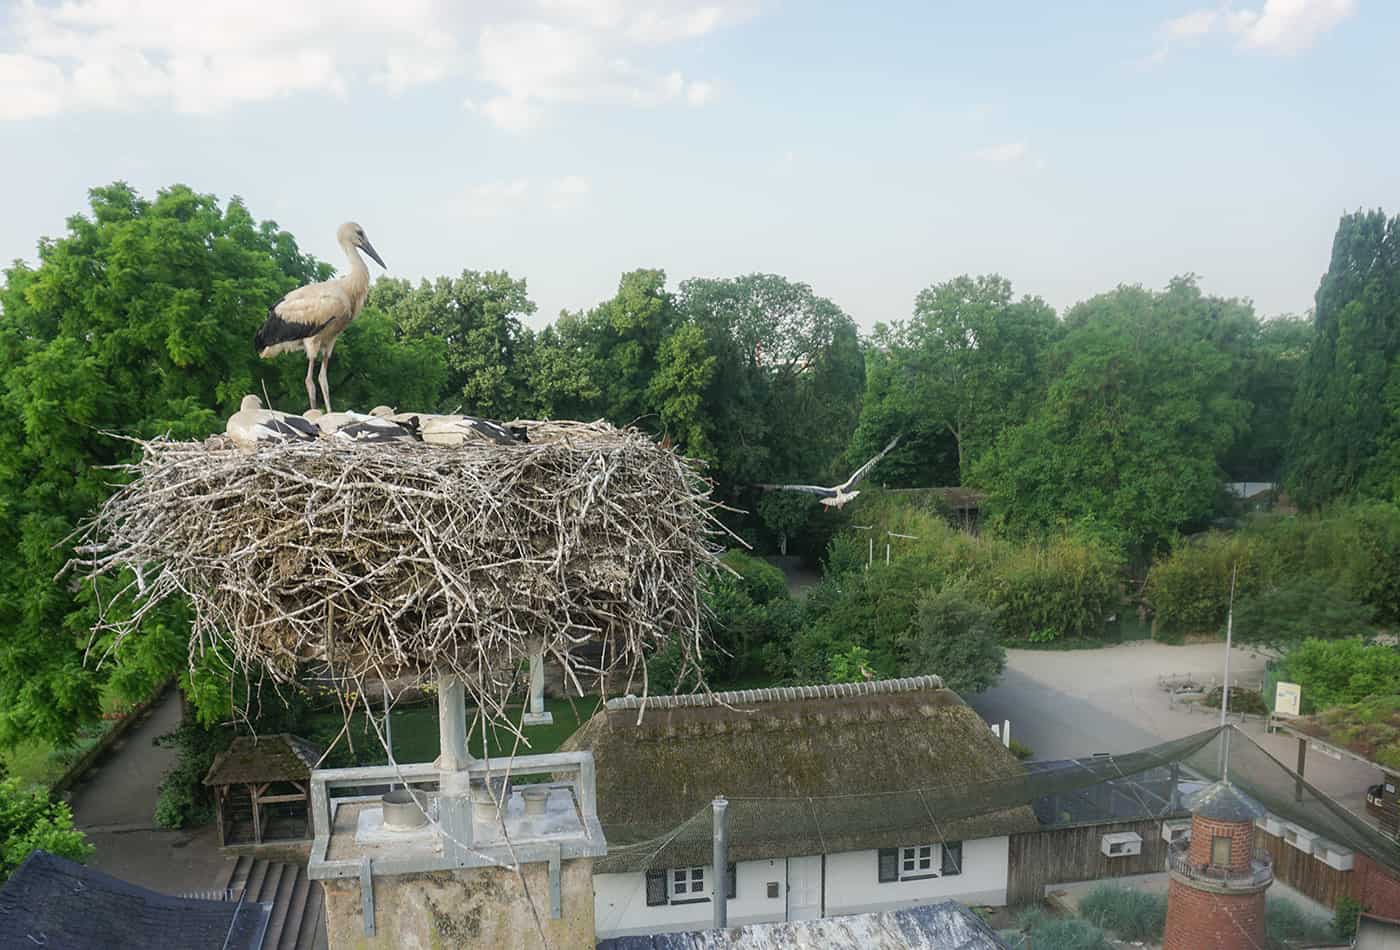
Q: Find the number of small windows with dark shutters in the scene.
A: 2